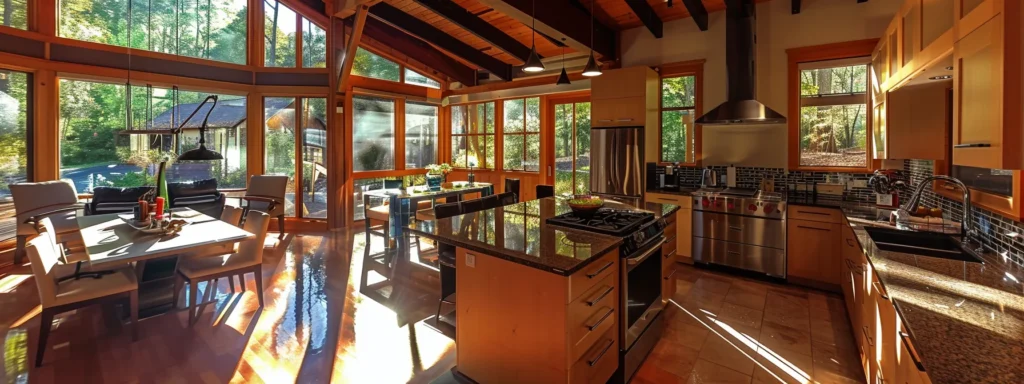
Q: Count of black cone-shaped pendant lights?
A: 3